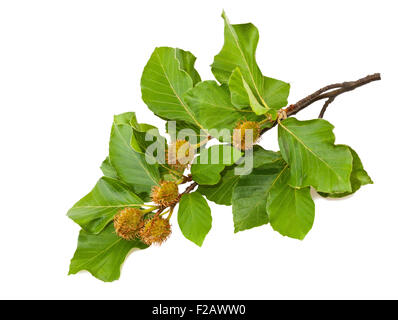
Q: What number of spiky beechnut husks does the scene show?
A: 5